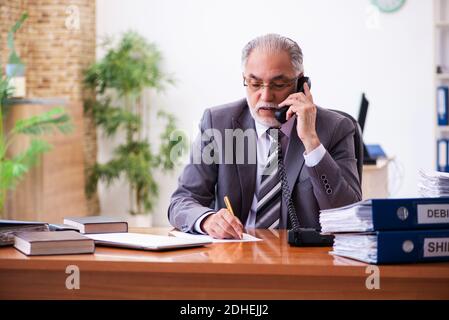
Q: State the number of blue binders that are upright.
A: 2